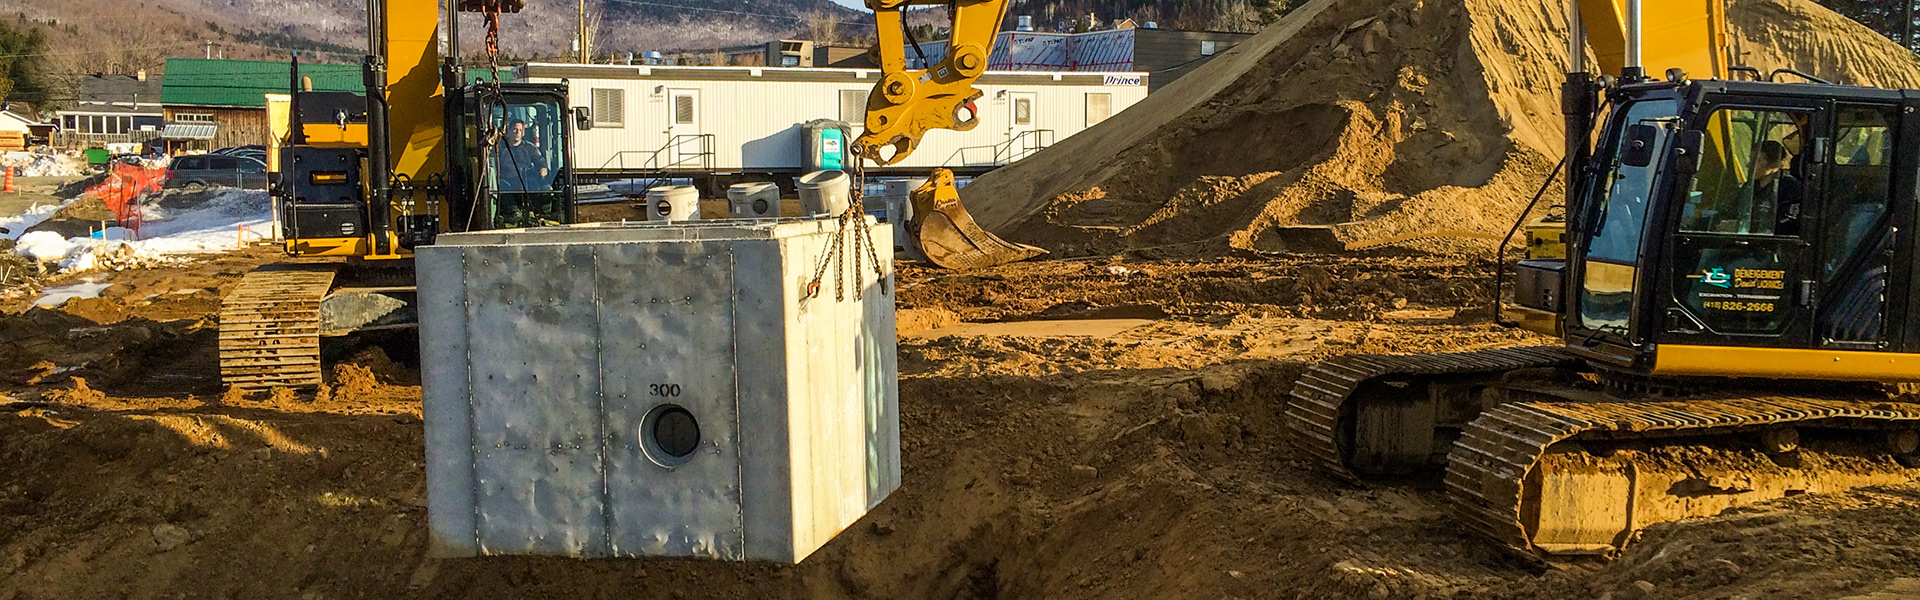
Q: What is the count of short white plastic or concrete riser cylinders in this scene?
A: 3